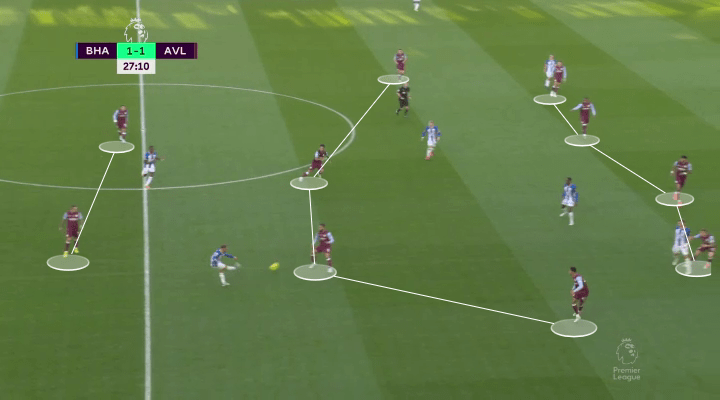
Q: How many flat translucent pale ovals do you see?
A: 10